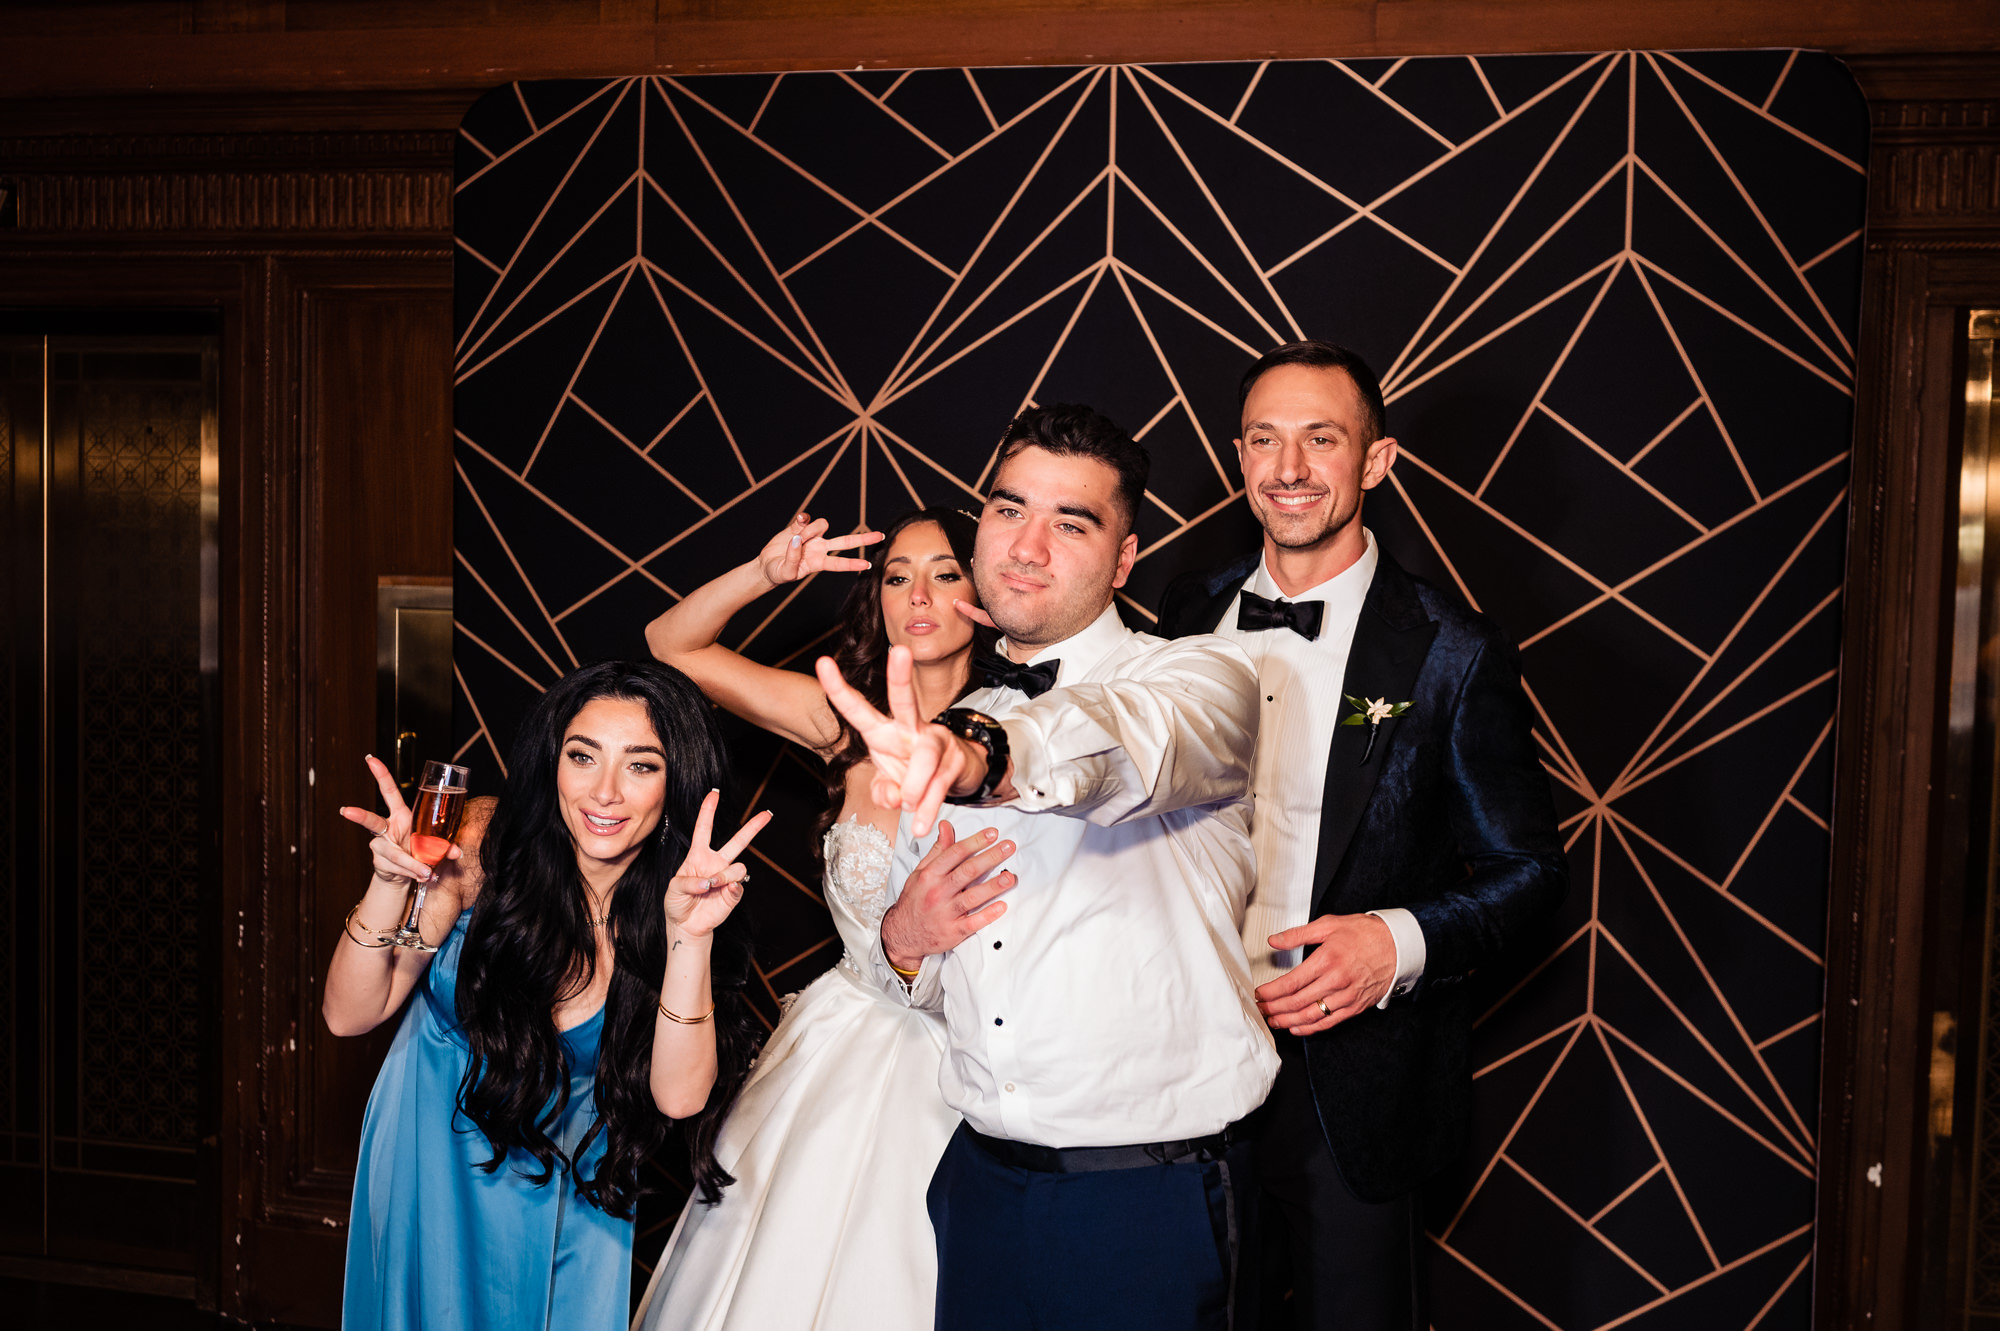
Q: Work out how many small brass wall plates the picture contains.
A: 1